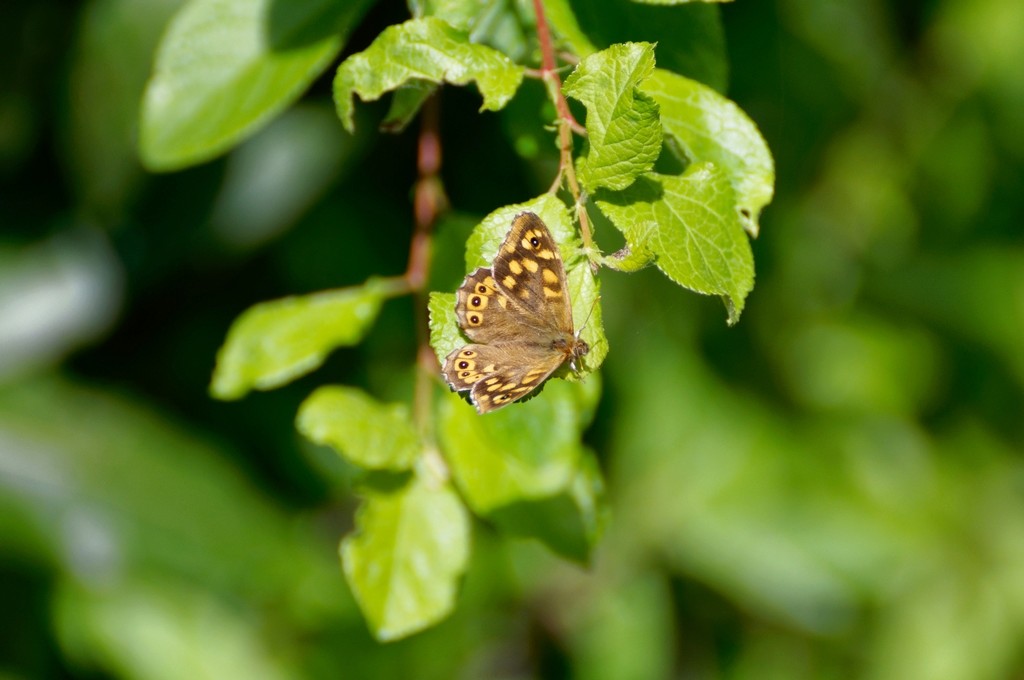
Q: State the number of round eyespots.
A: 8